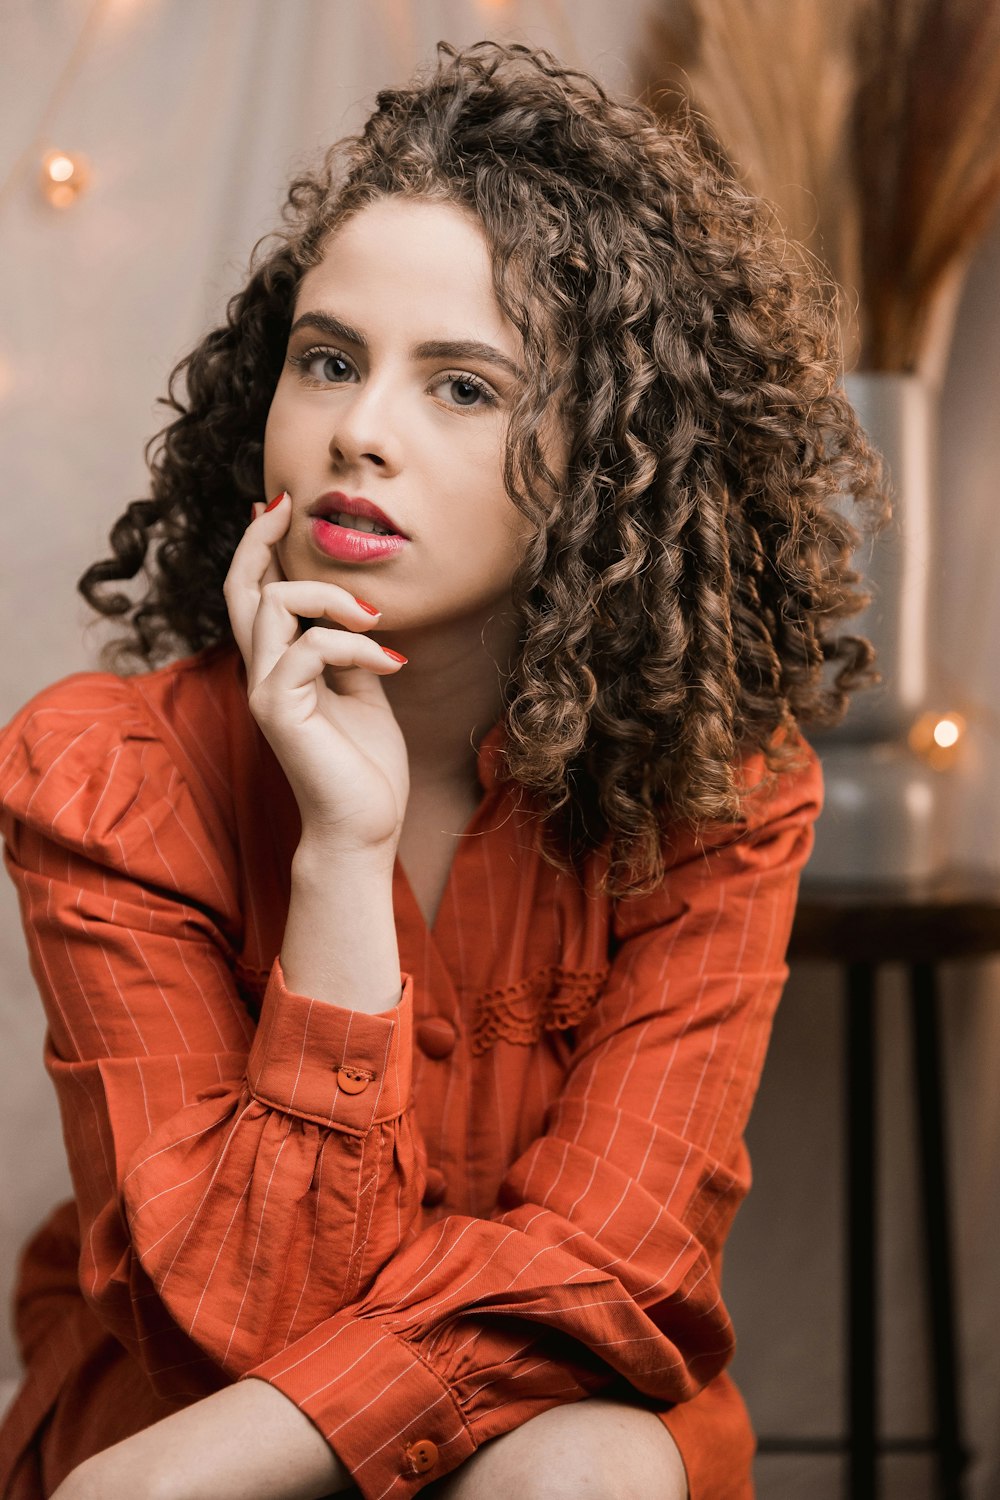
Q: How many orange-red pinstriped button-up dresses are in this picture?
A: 1